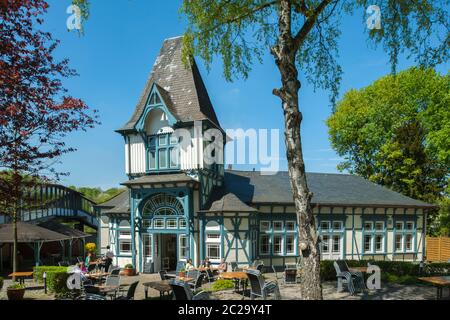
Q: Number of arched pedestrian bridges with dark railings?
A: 1